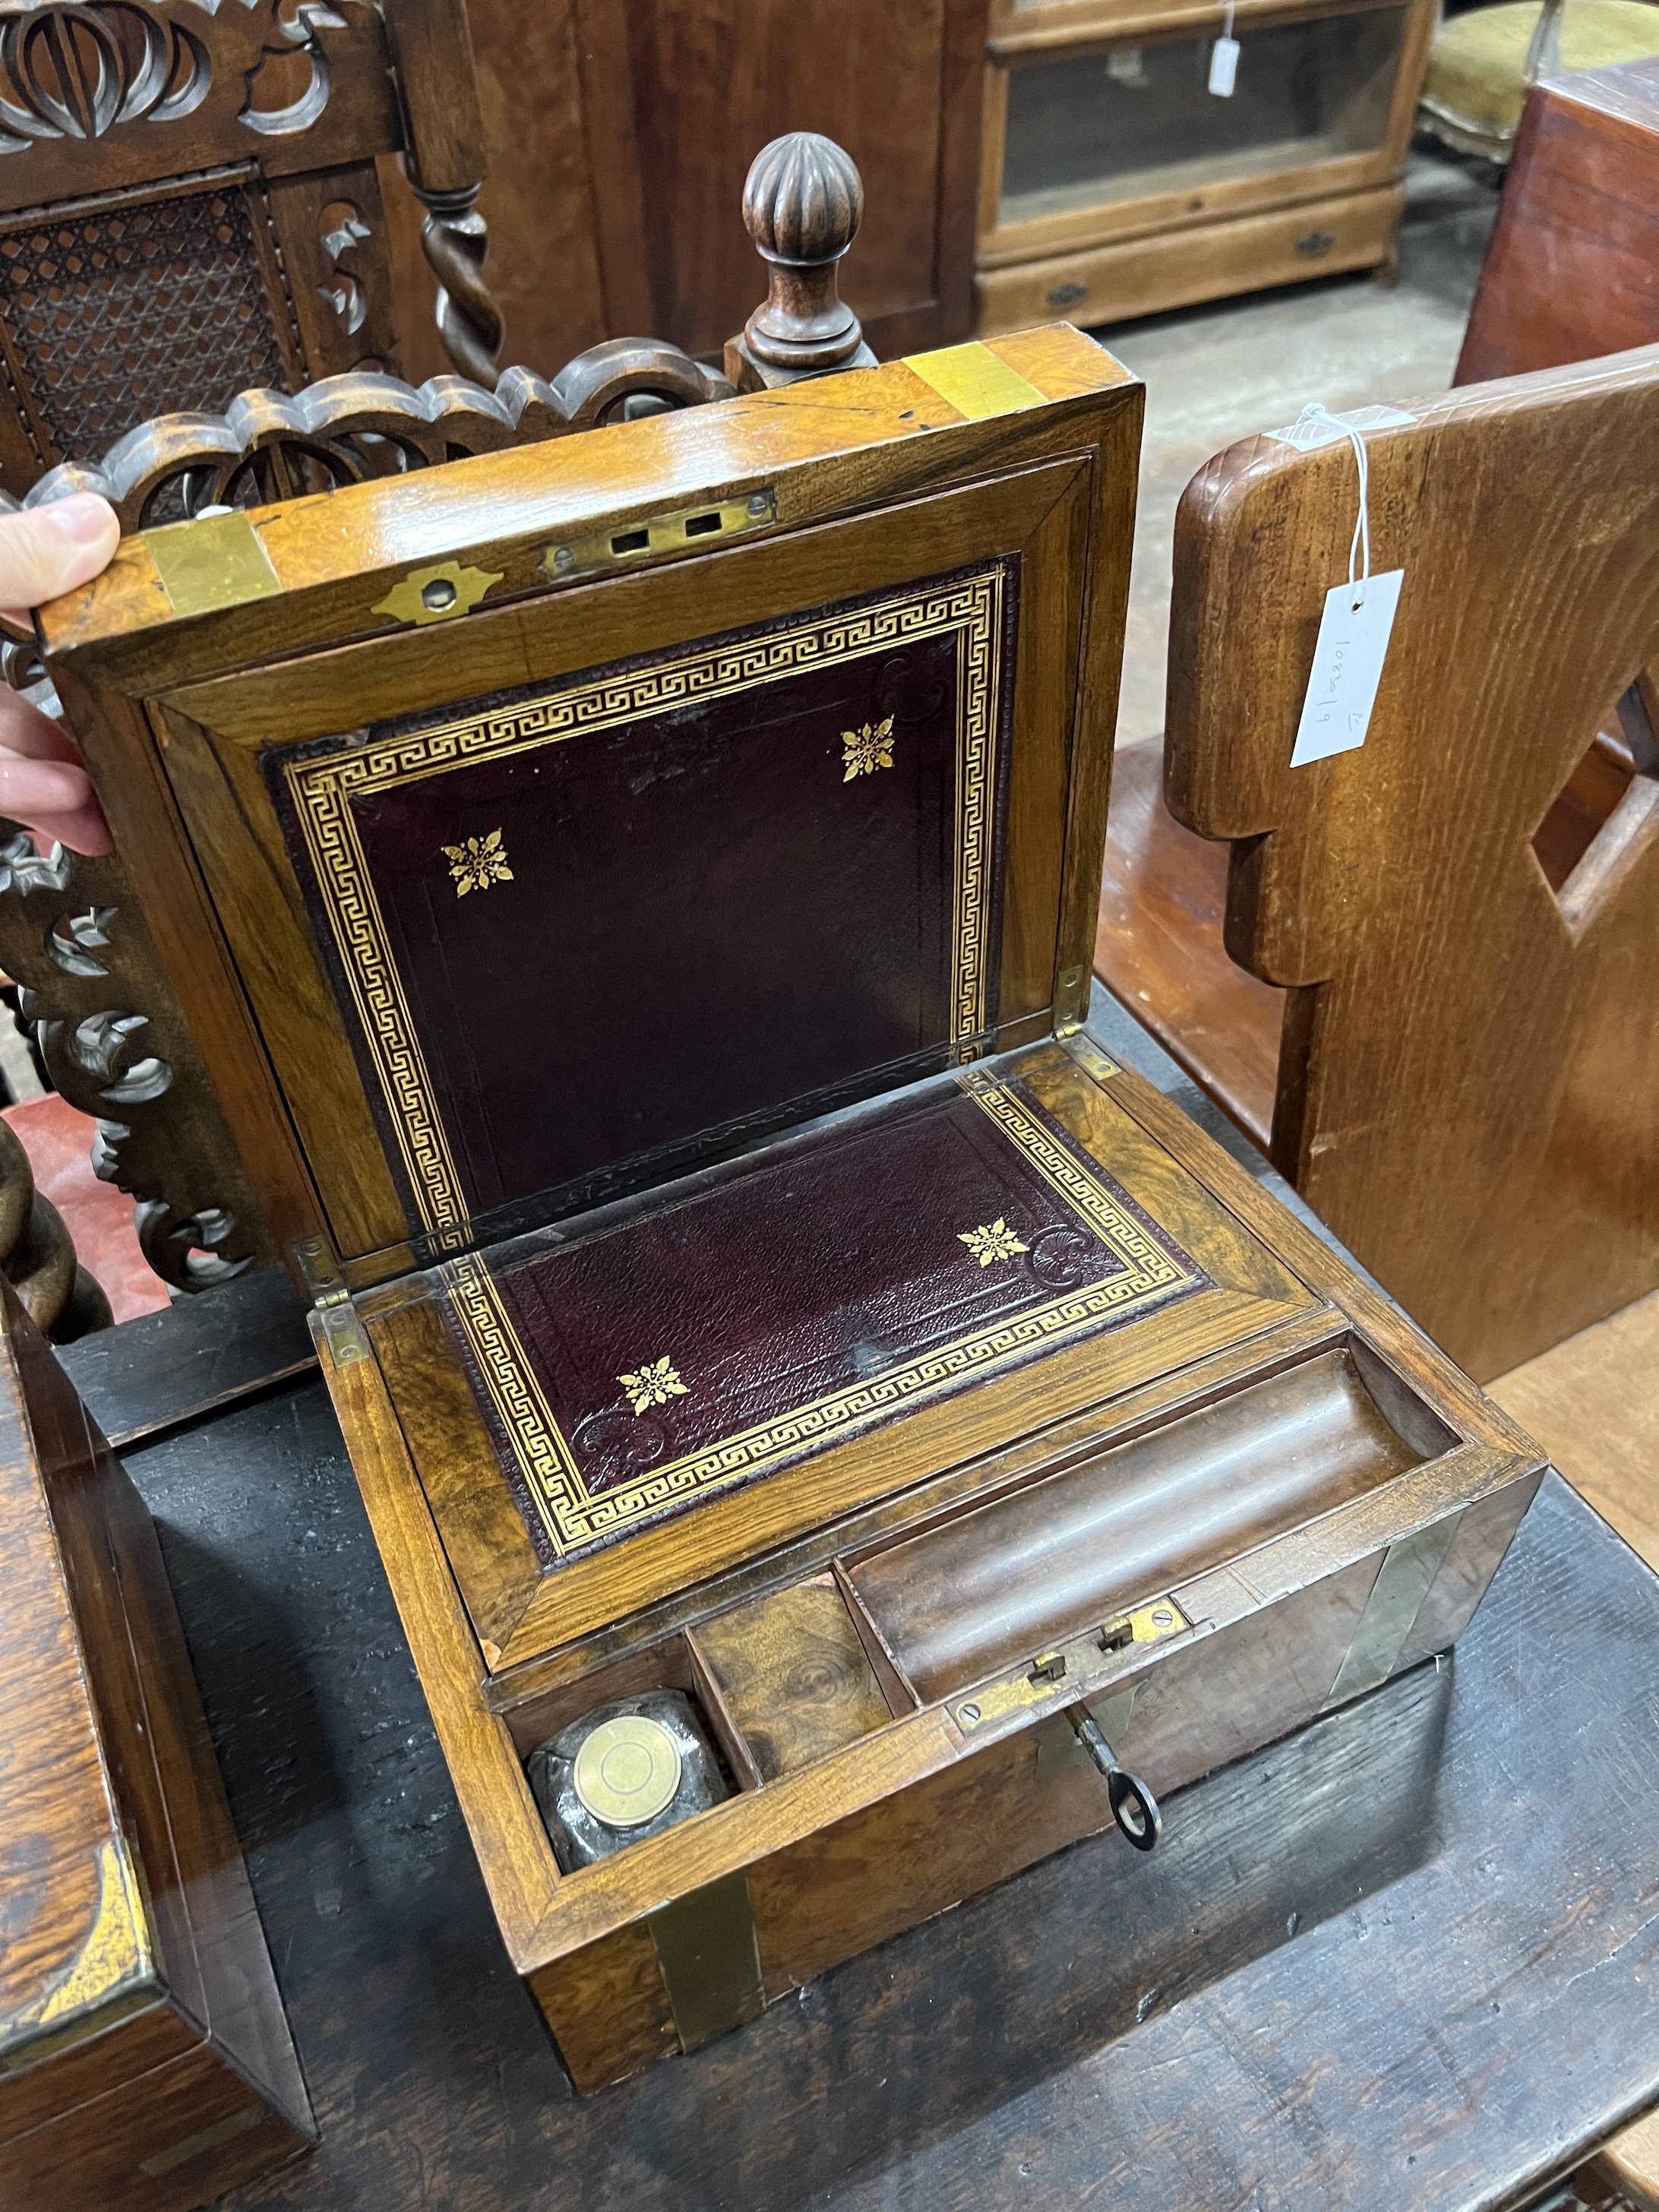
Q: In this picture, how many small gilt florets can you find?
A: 4